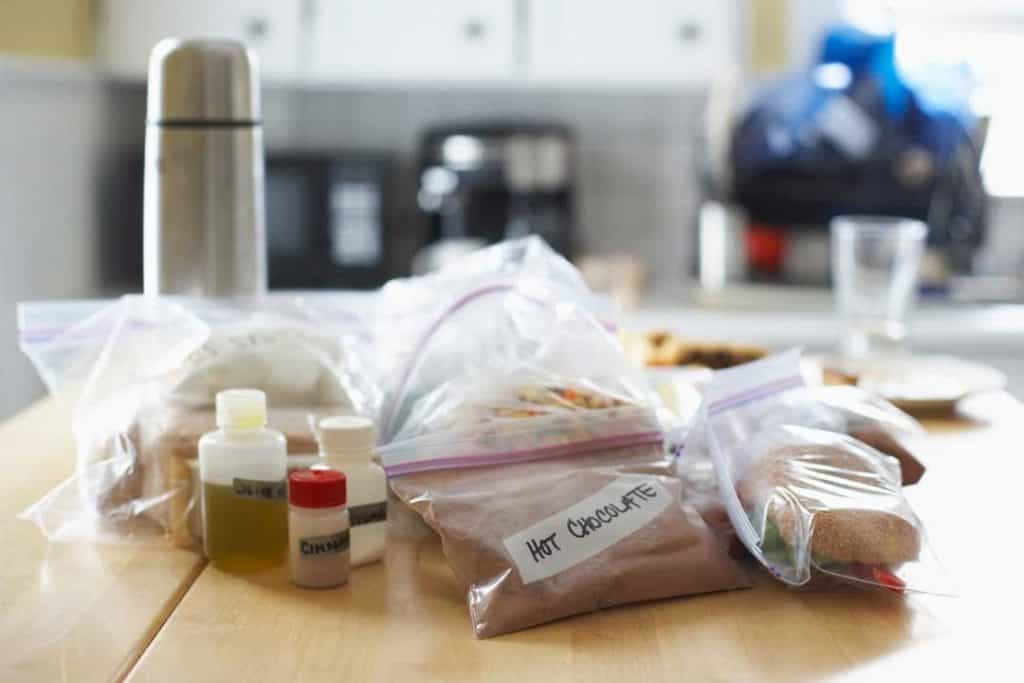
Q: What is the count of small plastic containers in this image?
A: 3